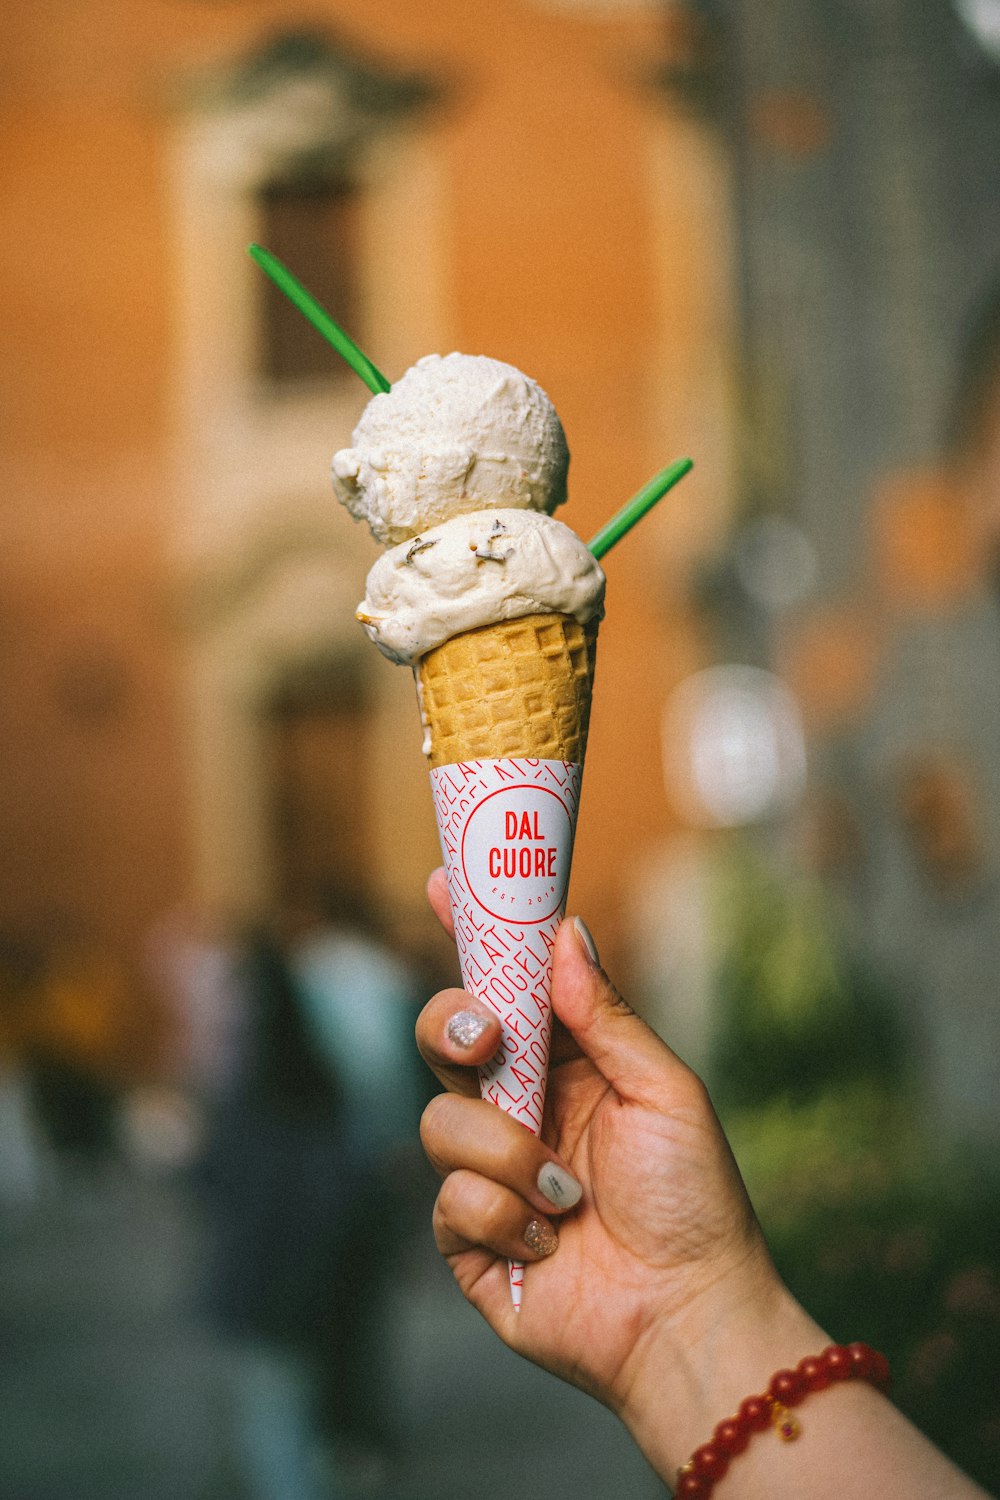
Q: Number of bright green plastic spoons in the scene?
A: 2